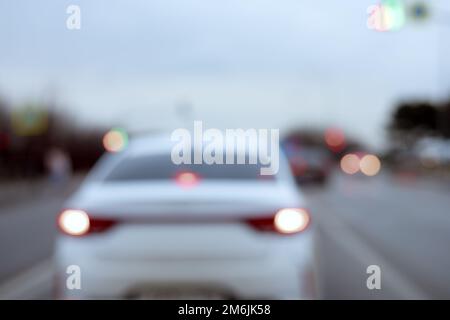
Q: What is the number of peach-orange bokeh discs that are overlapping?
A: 2